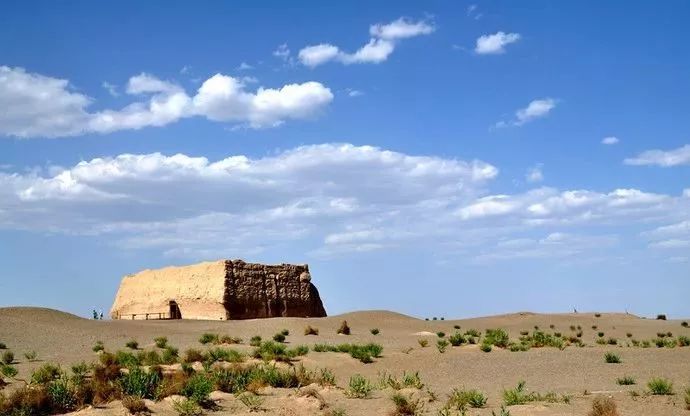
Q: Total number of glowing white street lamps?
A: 0